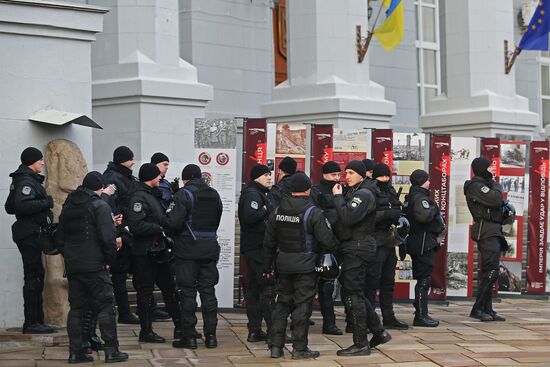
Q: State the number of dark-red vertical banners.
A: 6